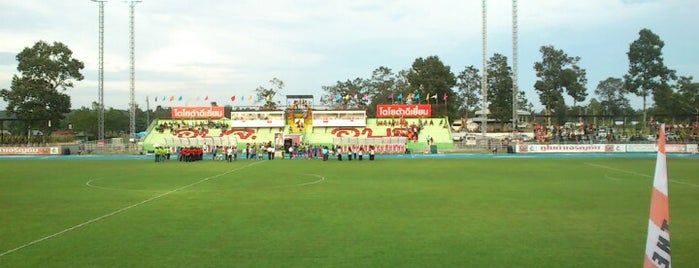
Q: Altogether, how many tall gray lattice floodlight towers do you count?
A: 4